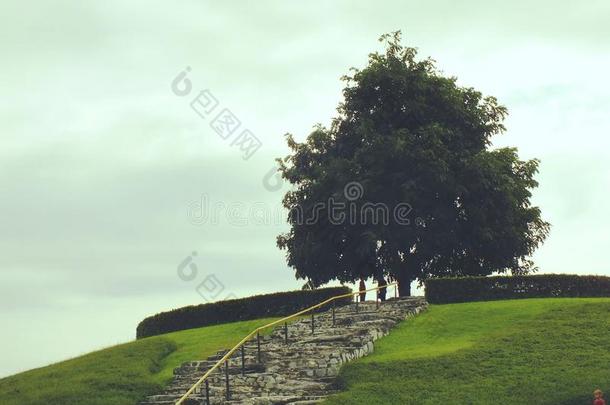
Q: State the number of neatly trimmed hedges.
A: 2